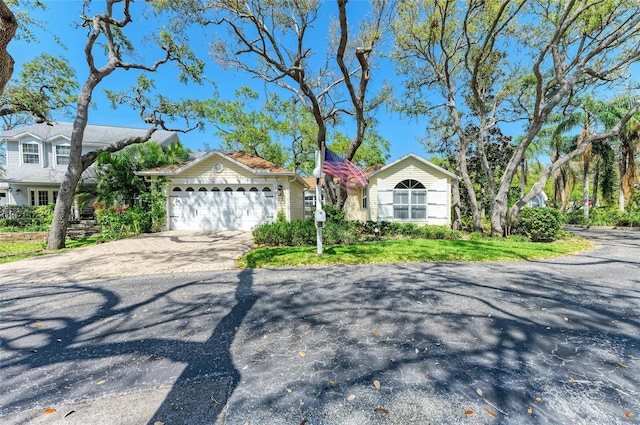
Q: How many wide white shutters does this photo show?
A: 2